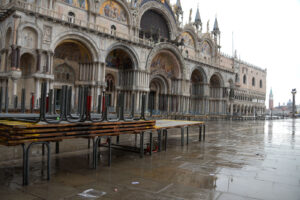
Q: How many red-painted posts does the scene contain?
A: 4